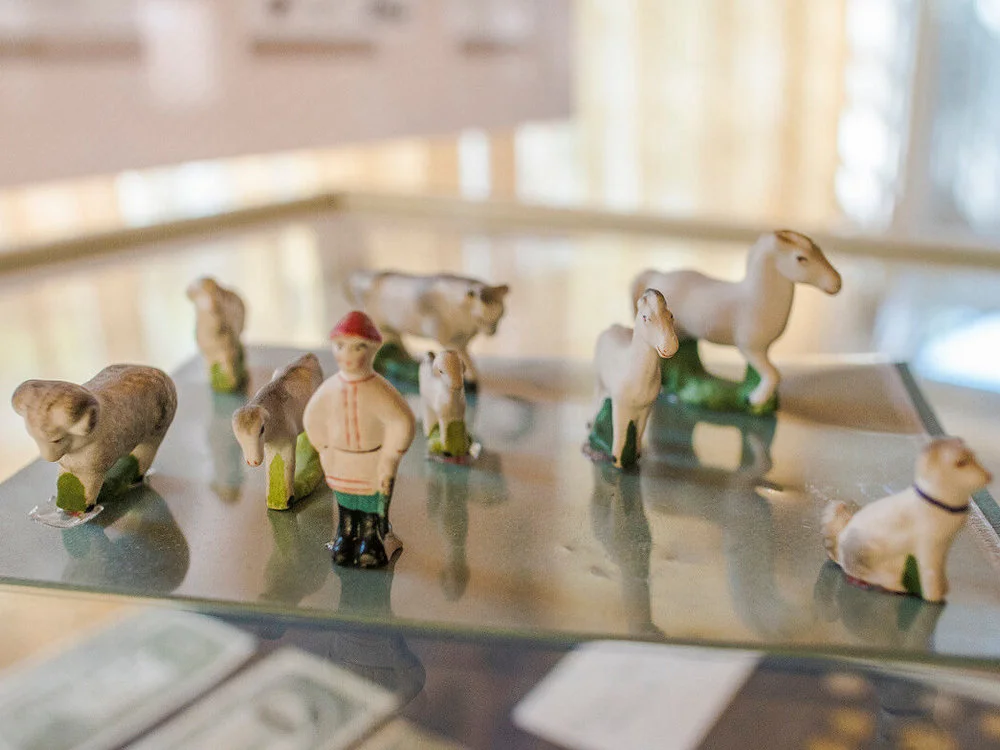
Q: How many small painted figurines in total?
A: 9